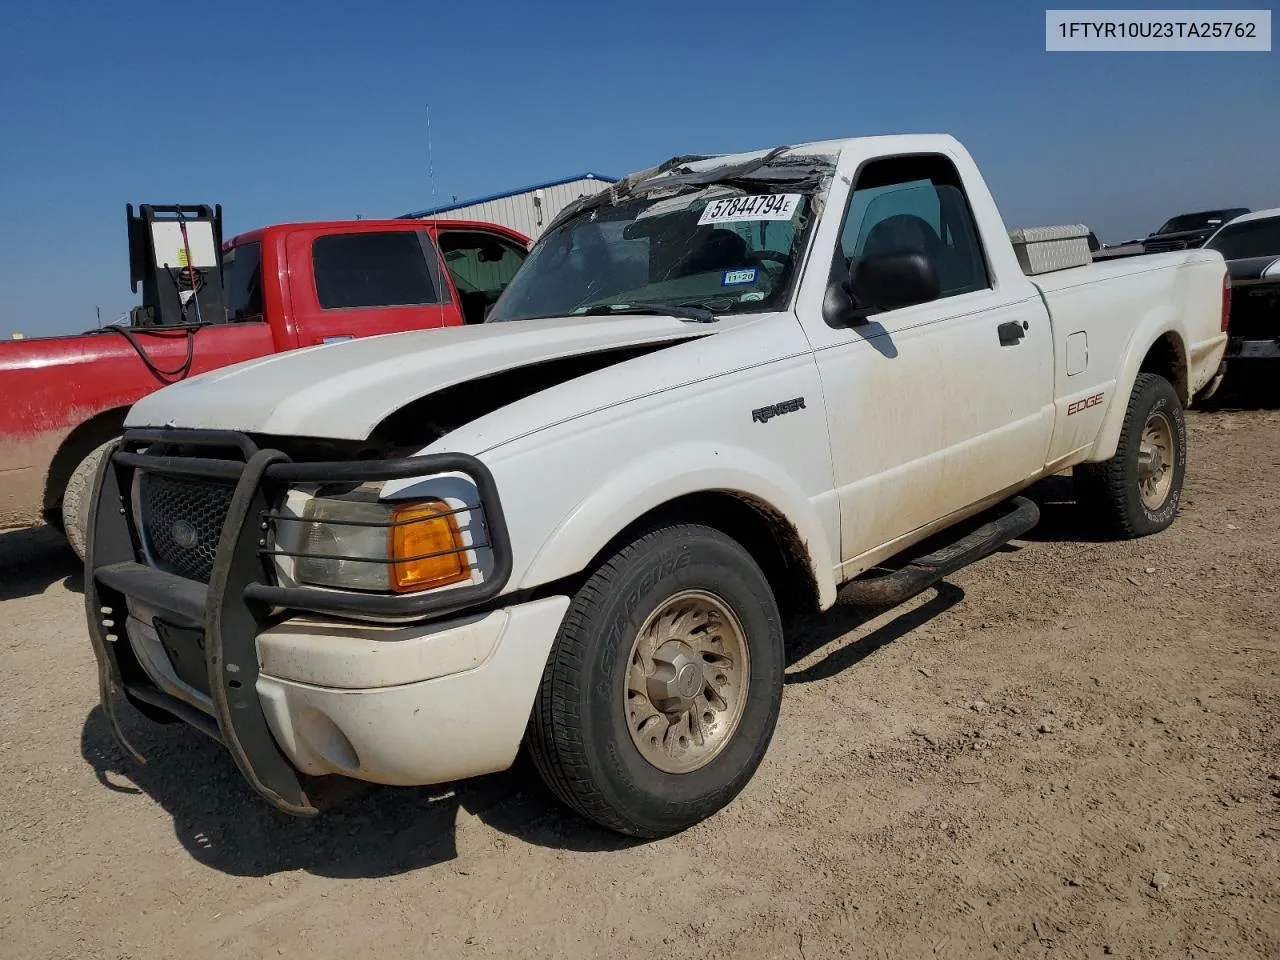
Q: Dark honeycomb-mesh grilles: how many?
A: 1